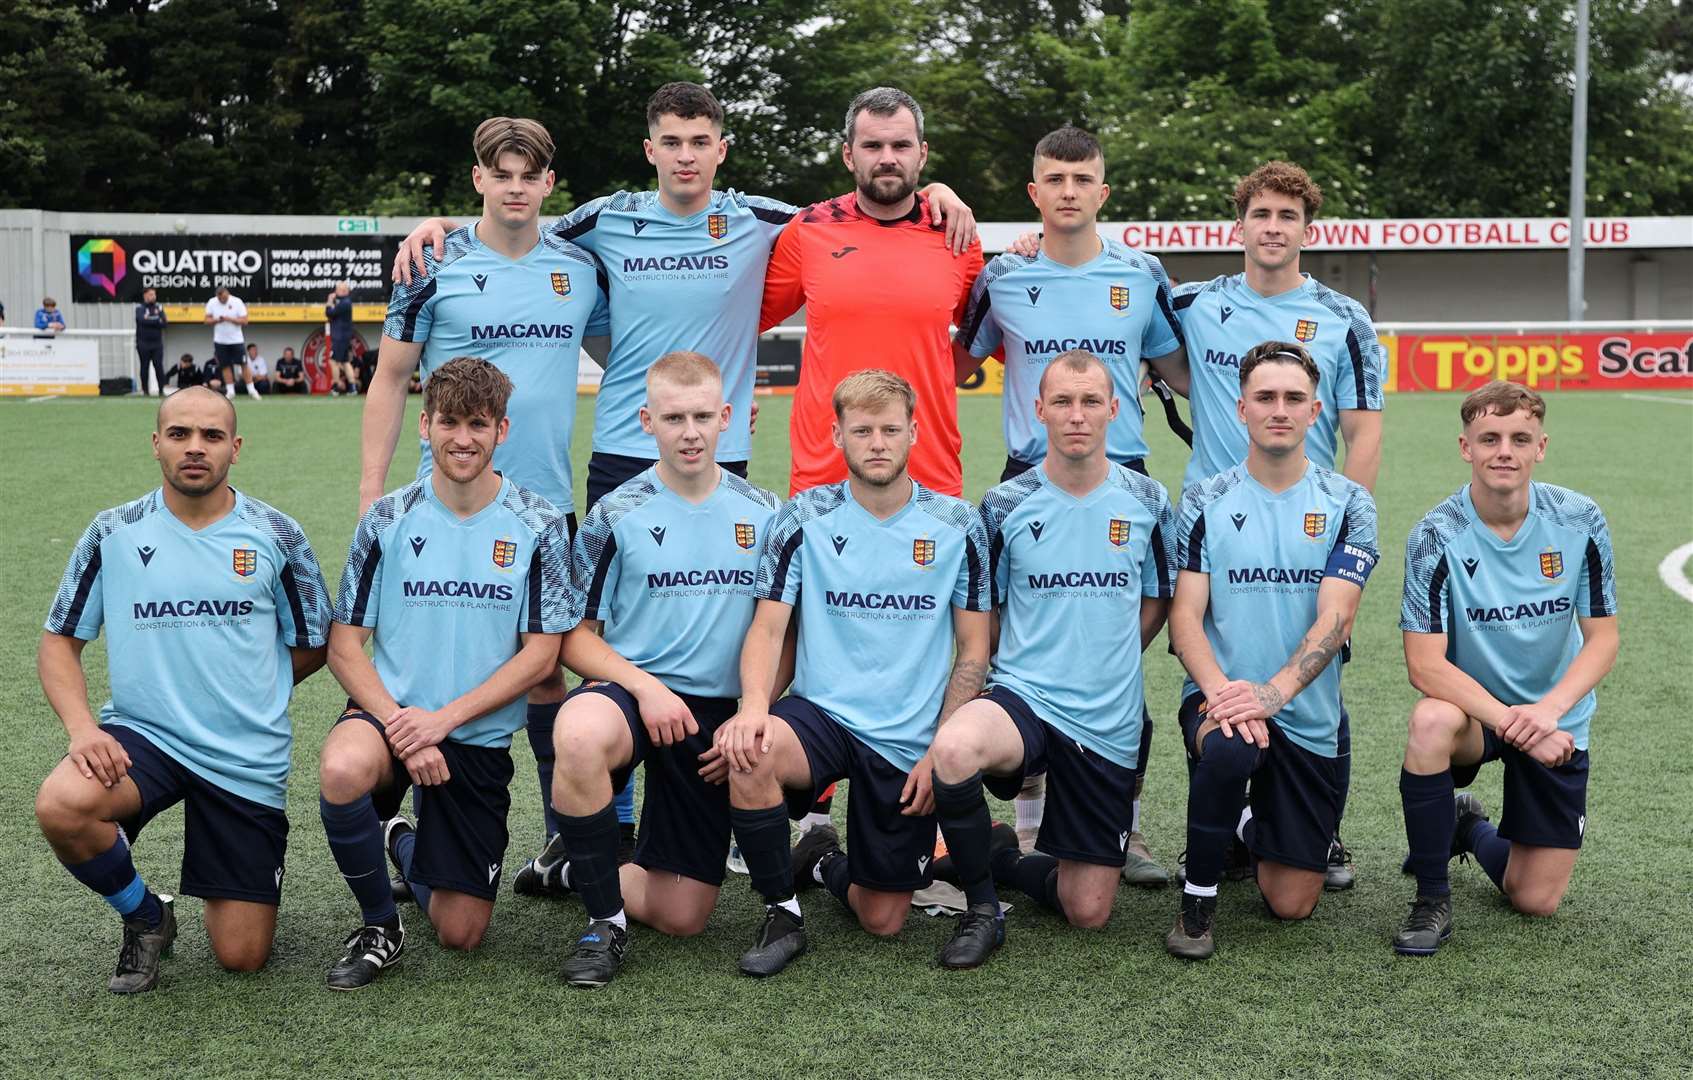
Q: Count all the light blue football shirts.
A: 11